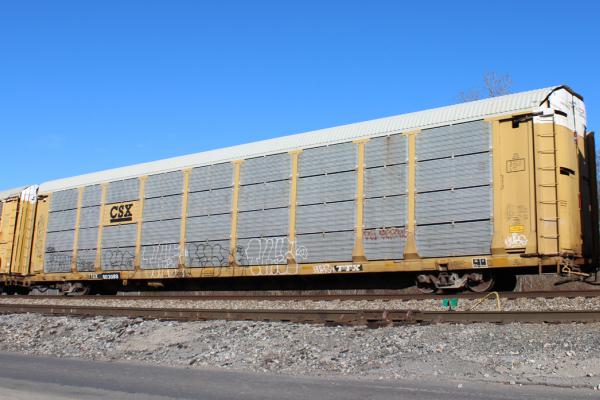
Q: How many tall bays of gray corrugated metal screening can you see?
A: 9